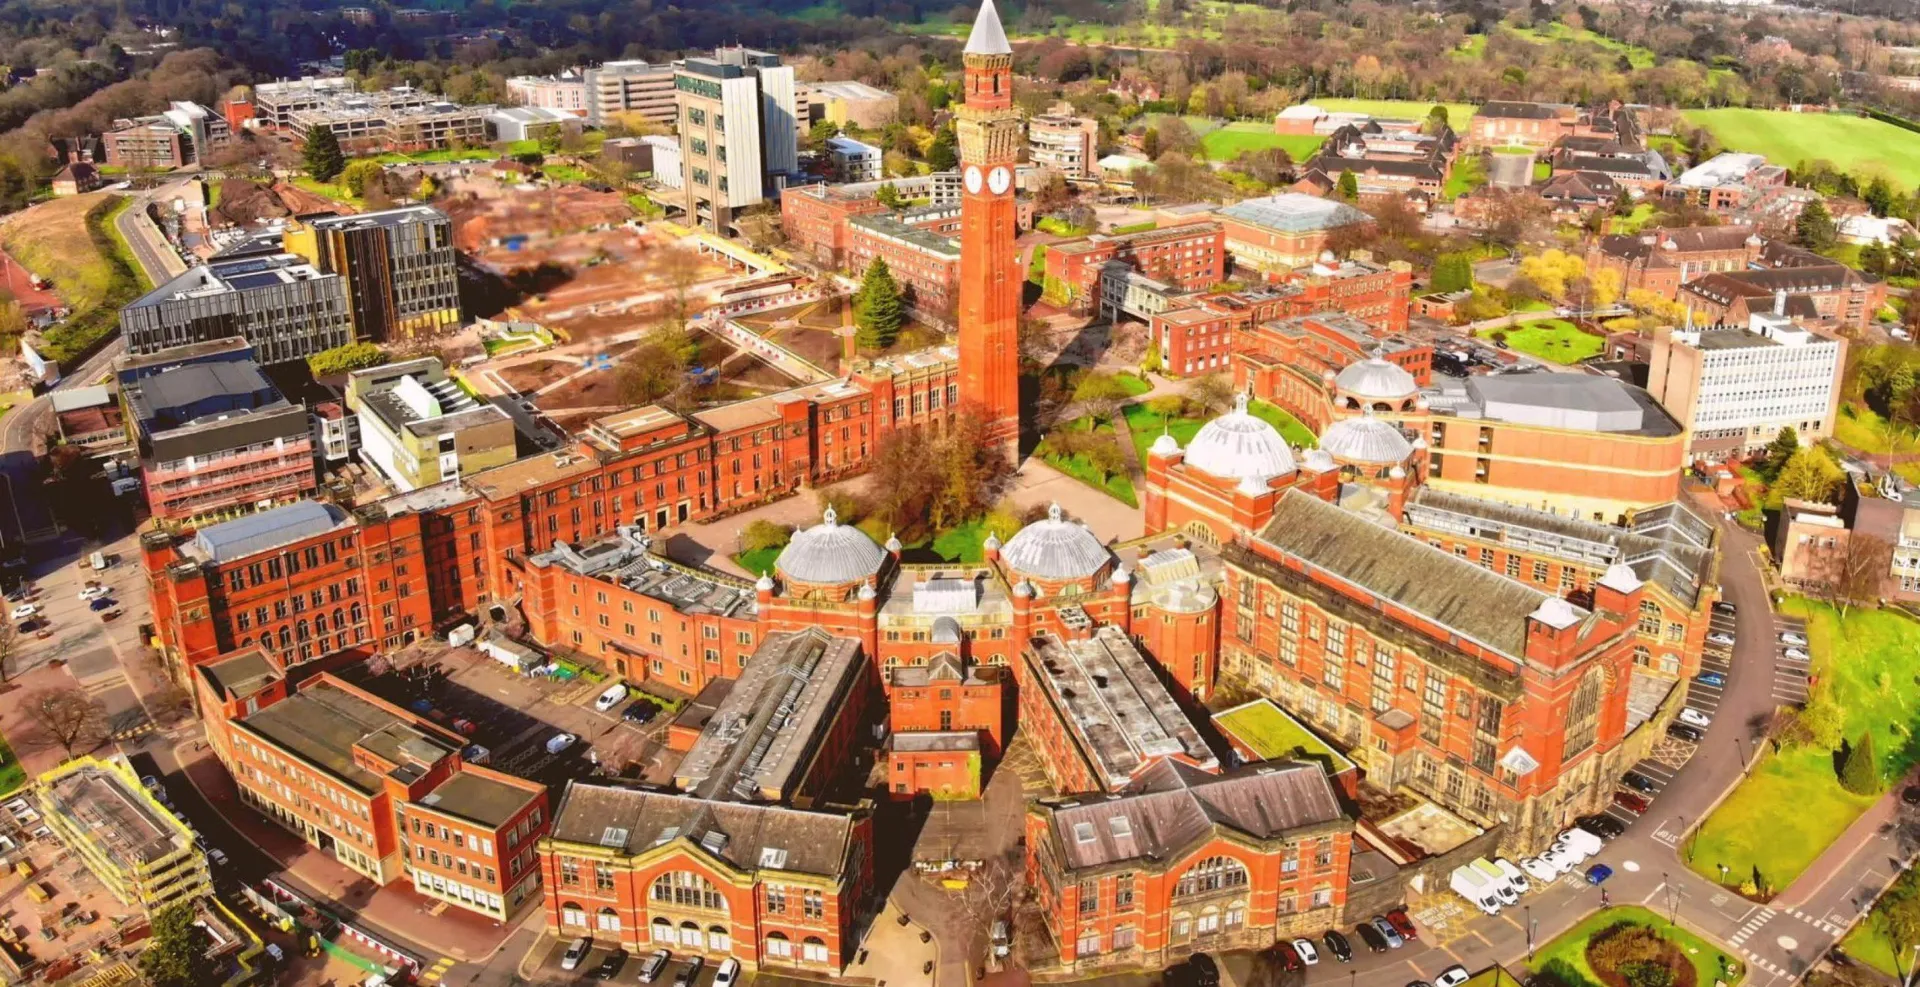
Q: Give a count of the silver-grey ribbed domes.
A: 5